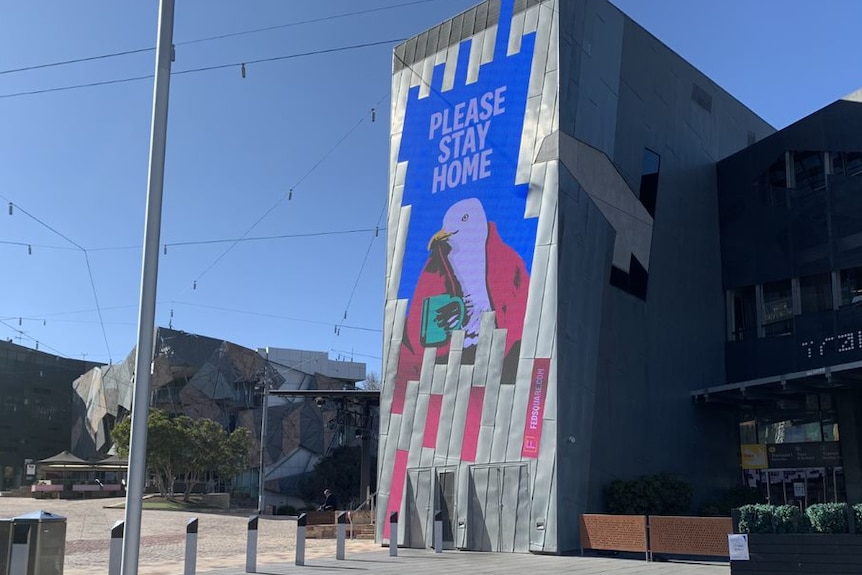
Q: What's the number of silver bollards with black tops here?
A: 7